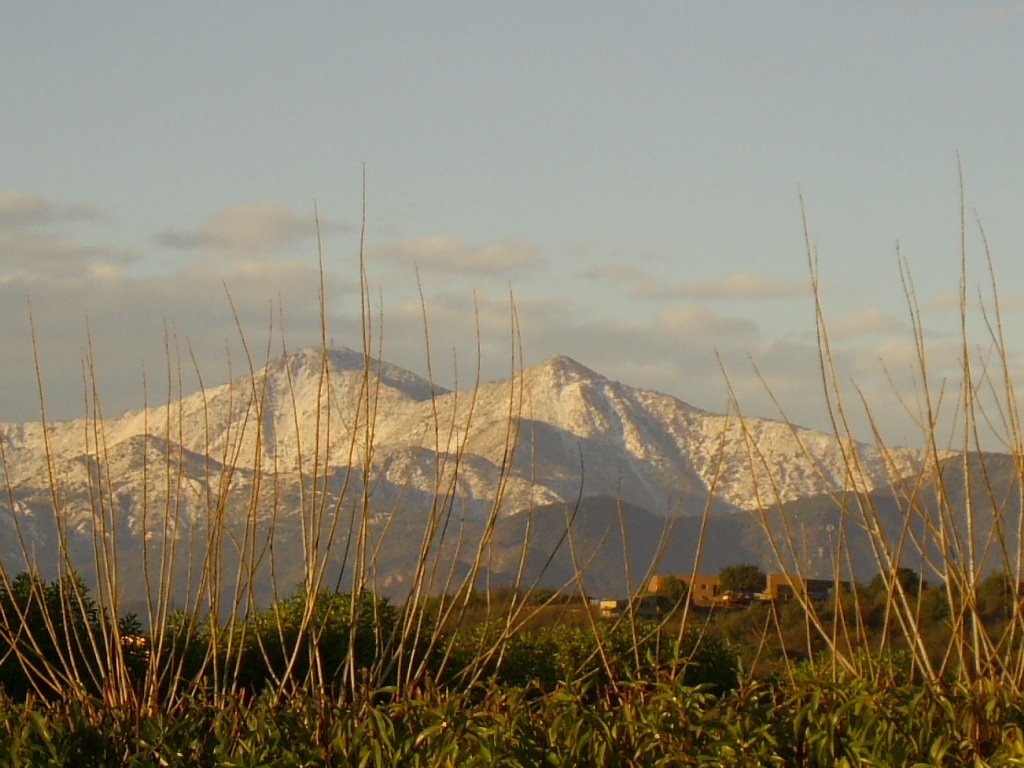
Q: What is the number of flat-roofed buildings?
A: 2